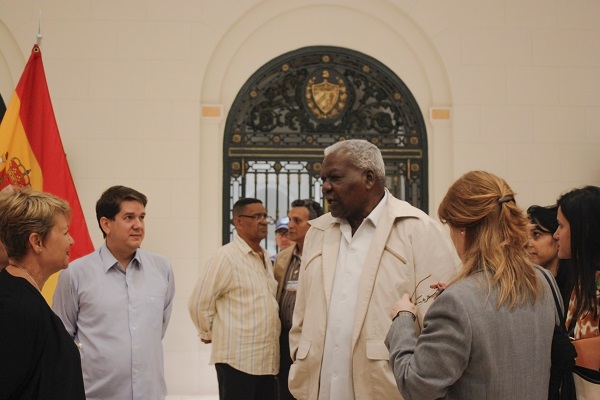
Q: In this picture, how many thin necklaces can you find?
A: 1